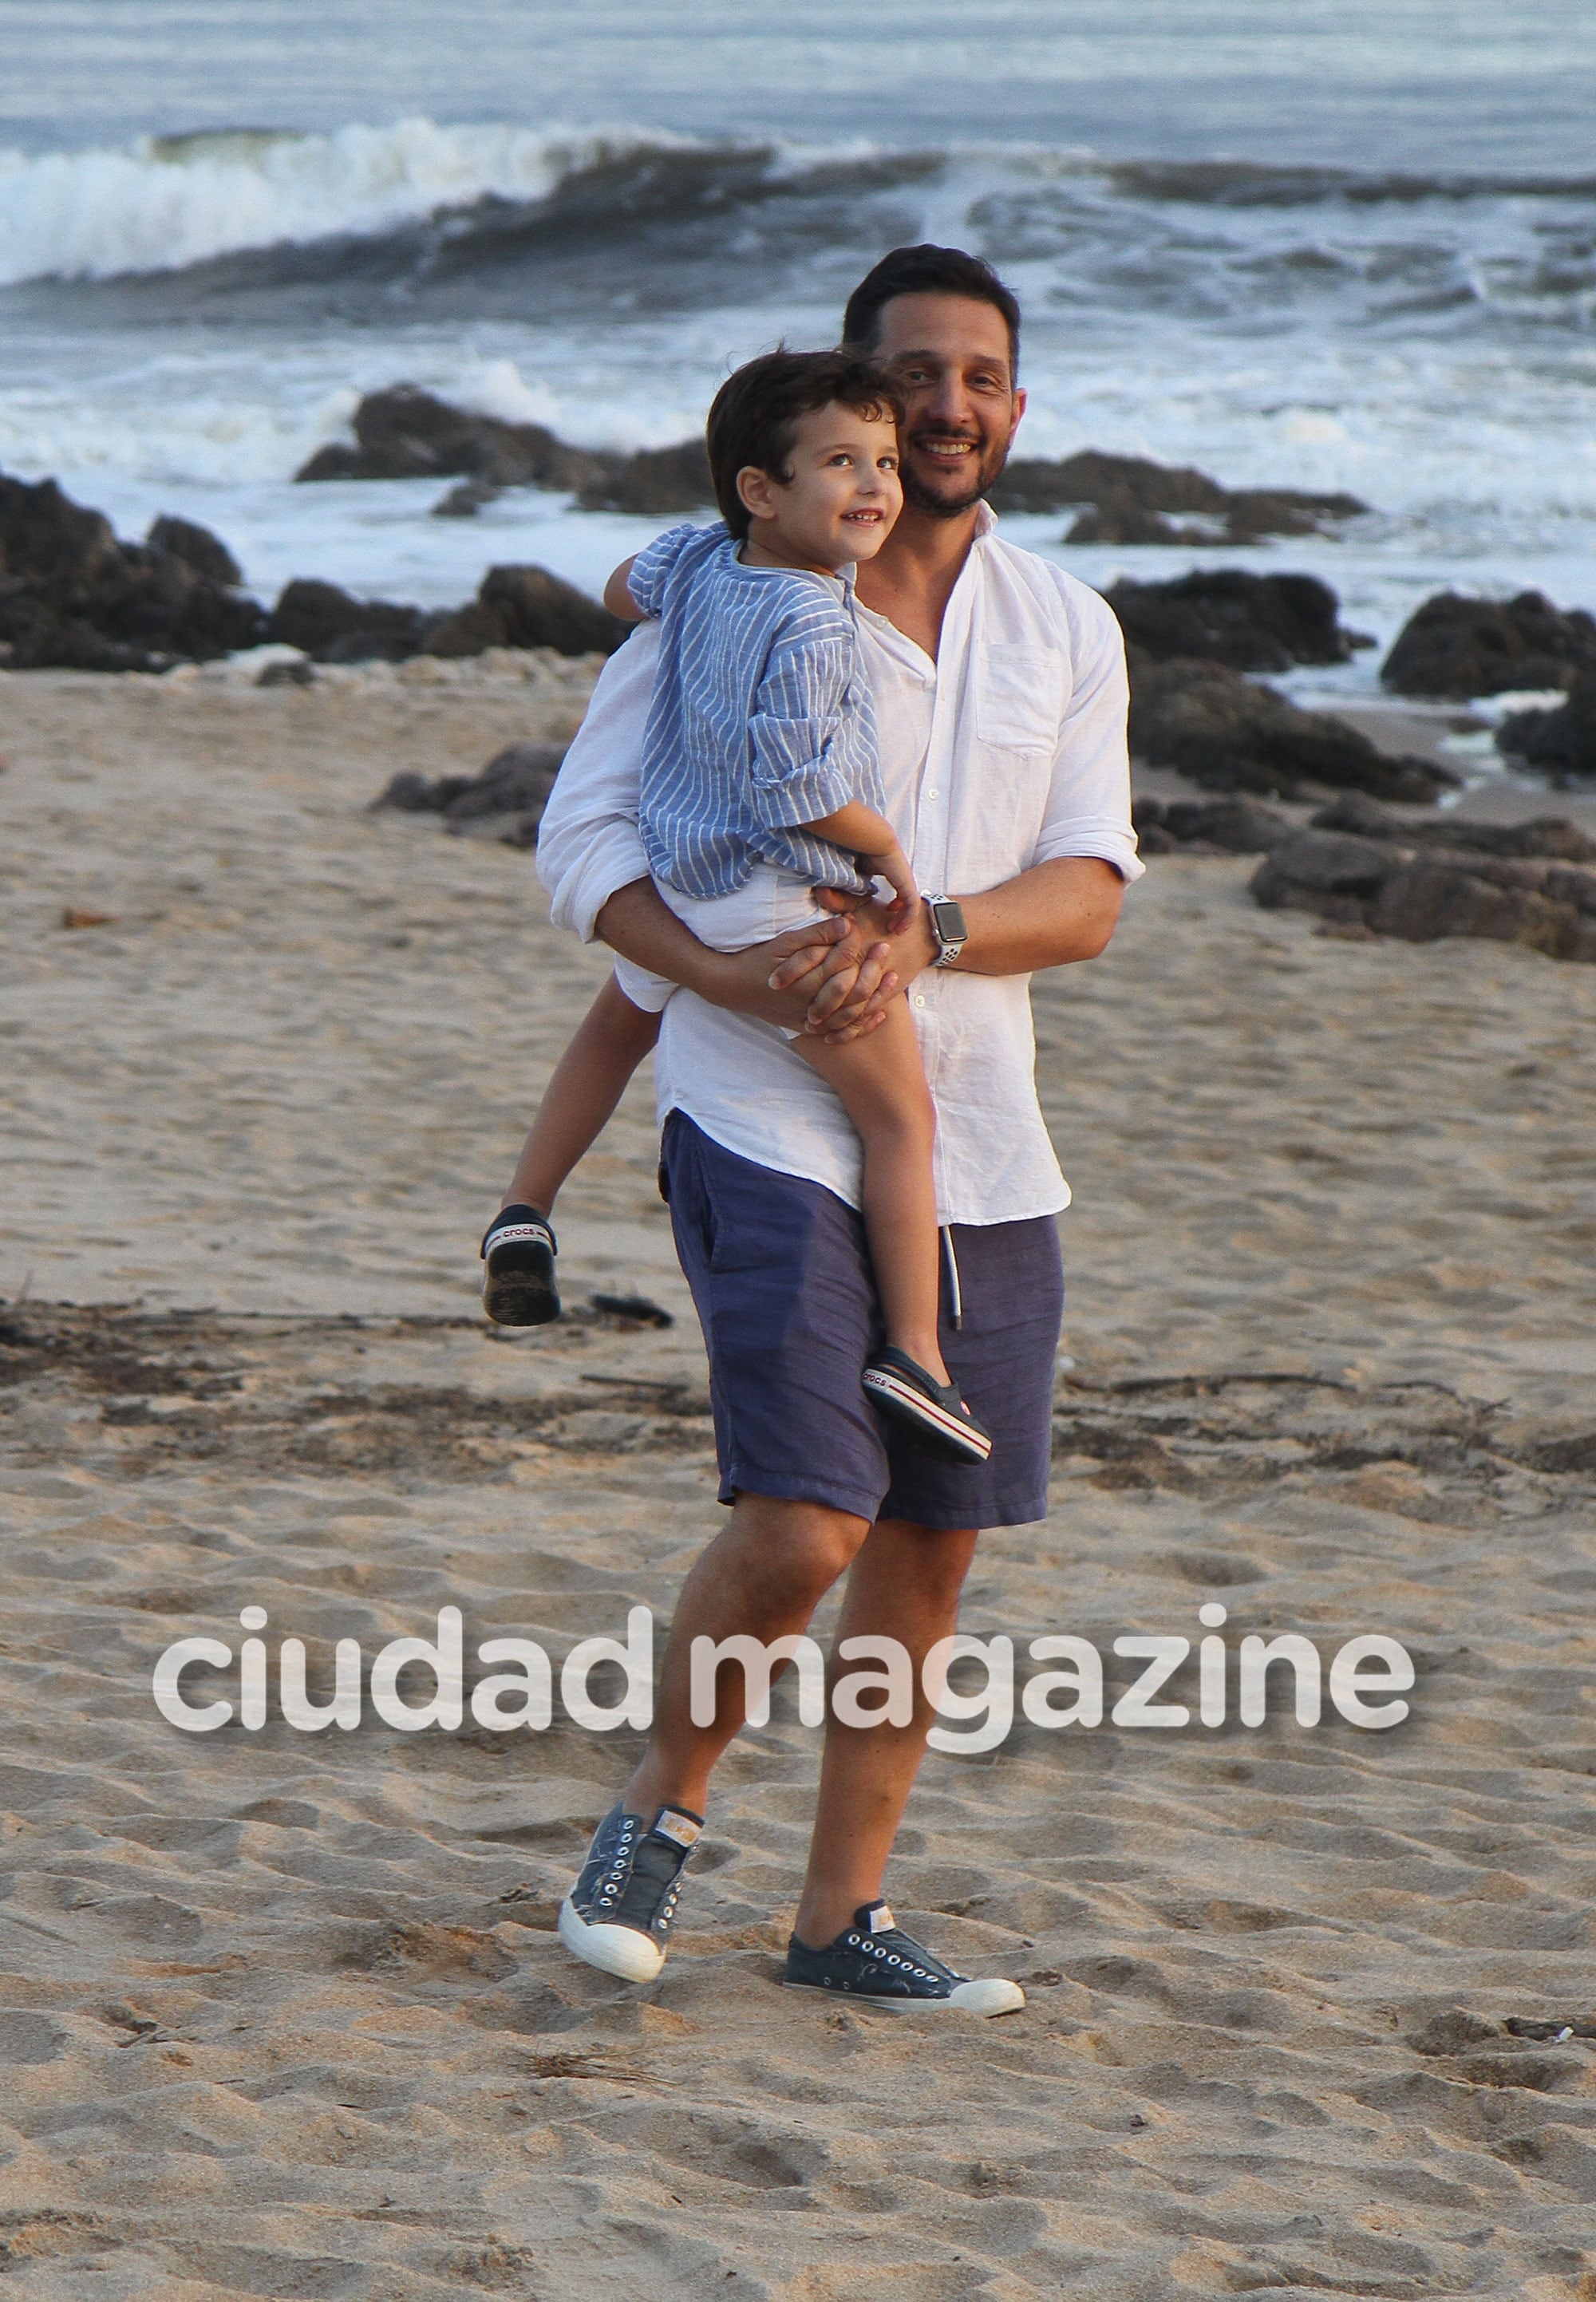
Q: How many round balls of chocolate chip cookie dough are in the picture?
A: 0